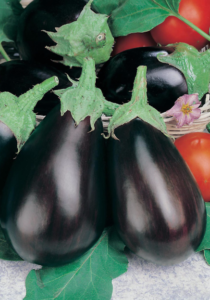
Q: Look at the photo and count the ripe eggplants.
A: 6